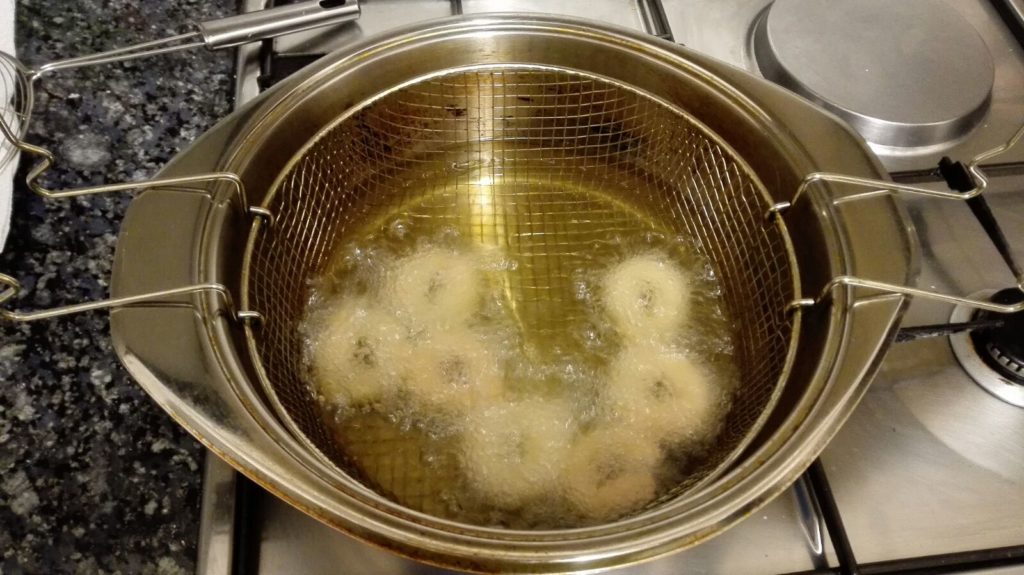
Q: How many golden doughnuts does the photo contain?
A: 7